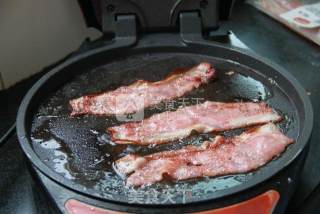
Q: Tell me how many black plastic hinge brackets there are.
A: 2